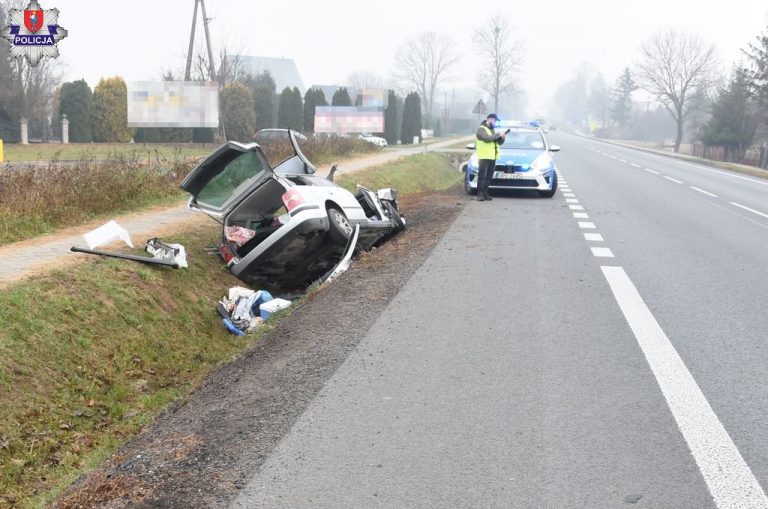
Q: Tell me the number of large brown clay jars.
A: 0